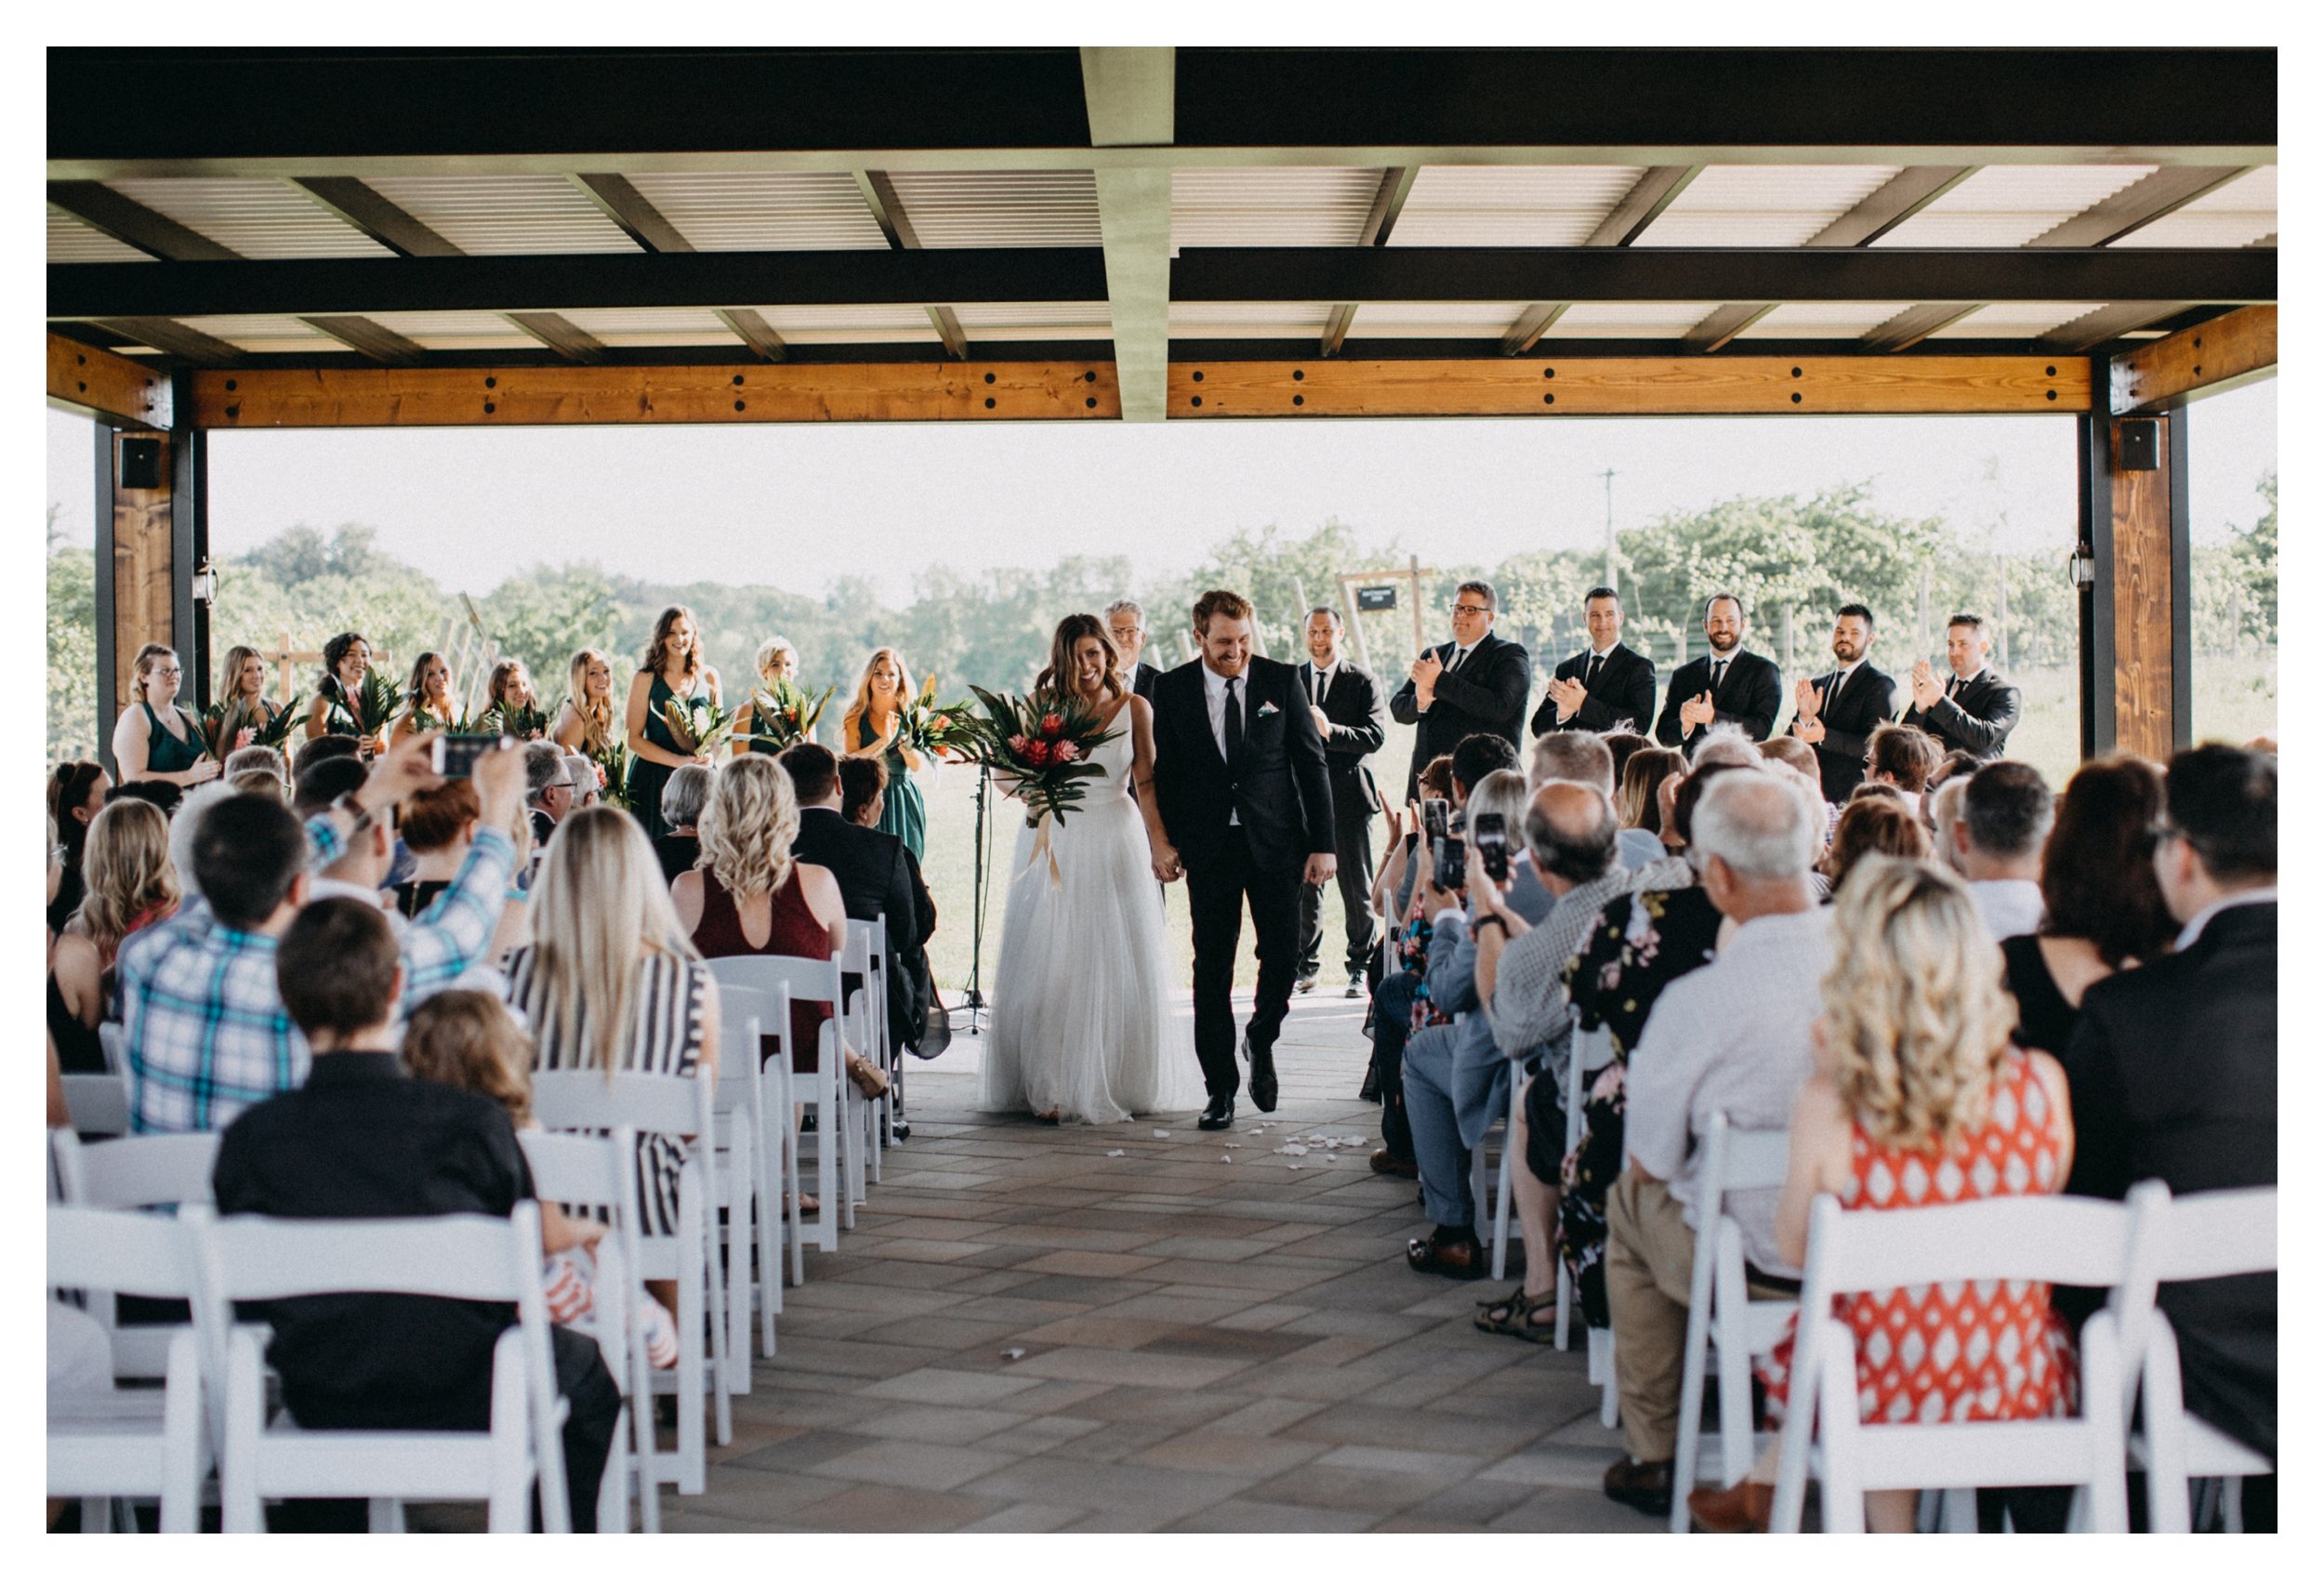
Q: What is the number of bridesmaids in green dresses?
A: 9